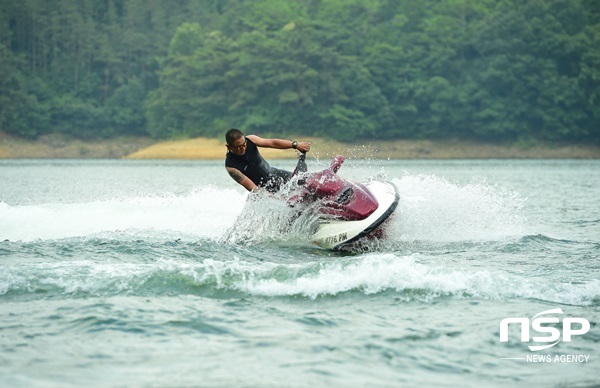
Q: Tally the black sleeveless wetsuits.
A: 1